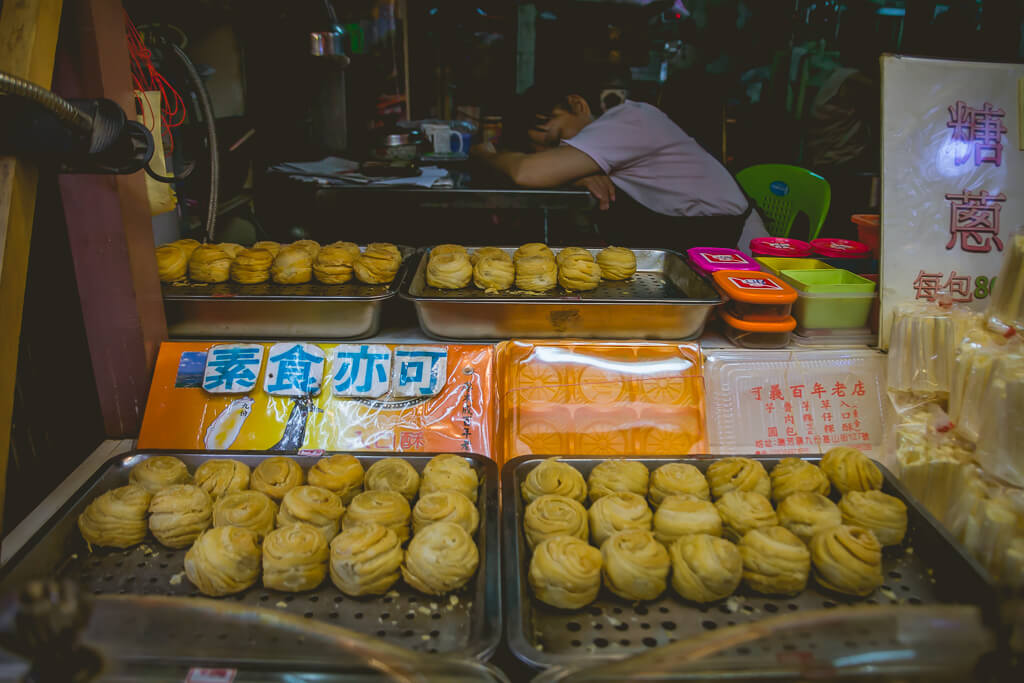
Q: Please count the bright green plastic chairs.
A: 1